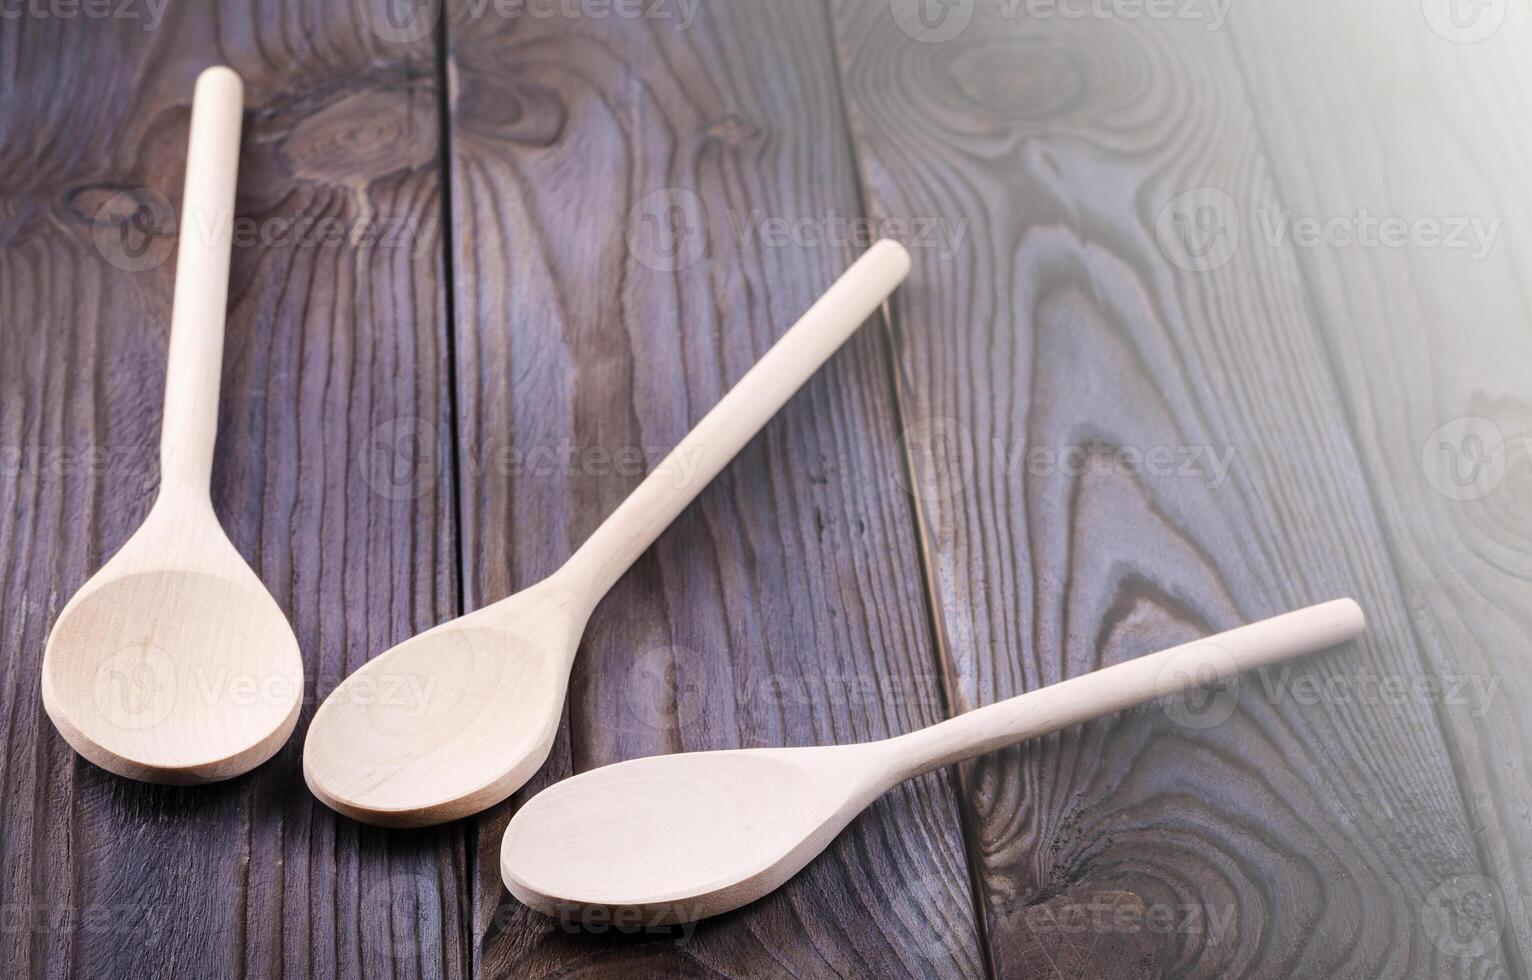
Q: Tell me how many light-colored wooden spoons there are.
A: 3